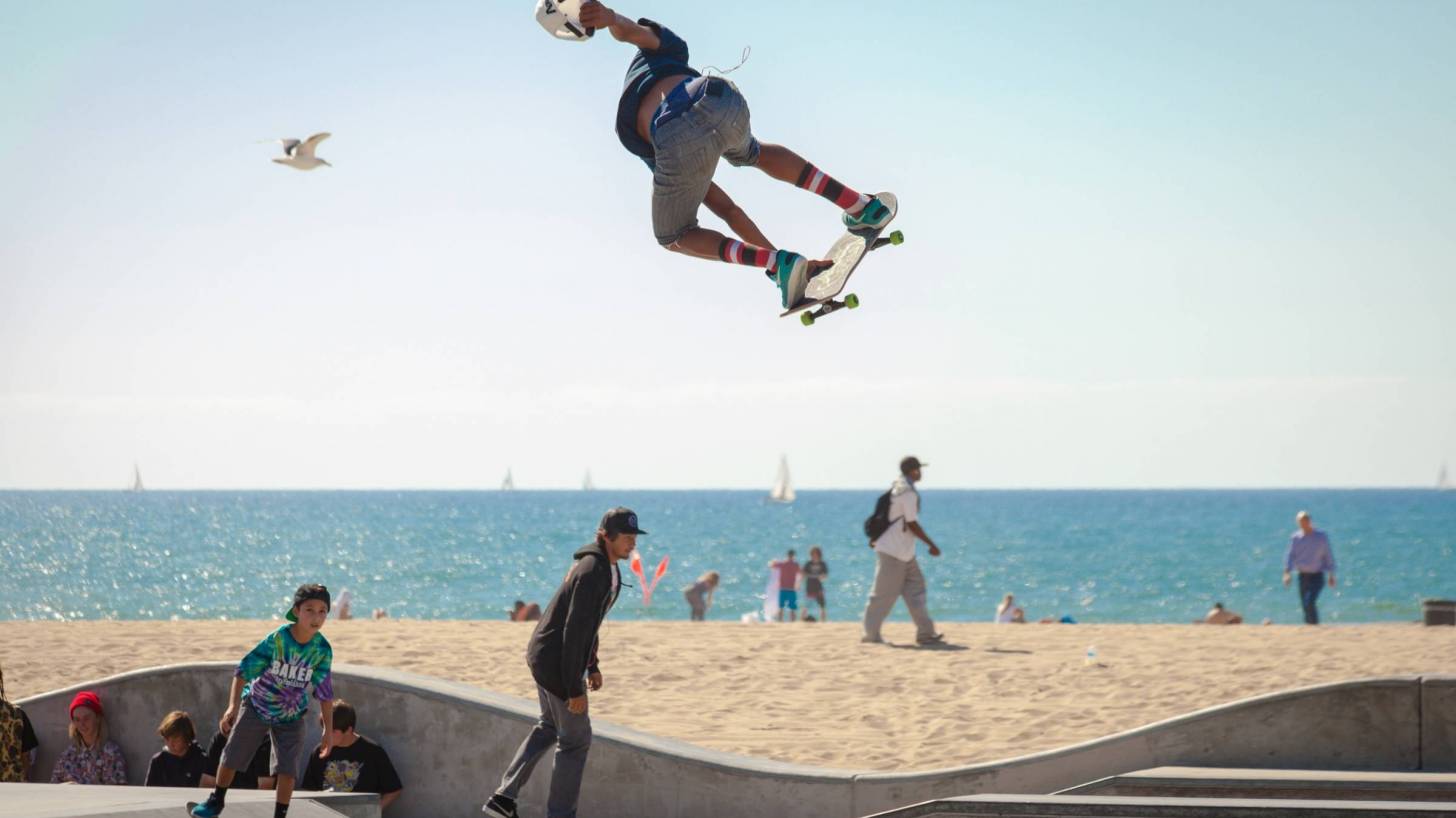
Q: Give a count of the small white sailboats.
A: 5